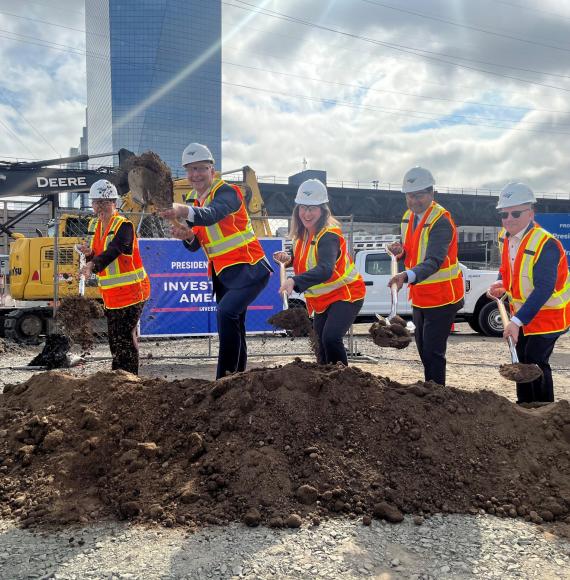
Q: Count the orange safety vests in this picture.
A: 5